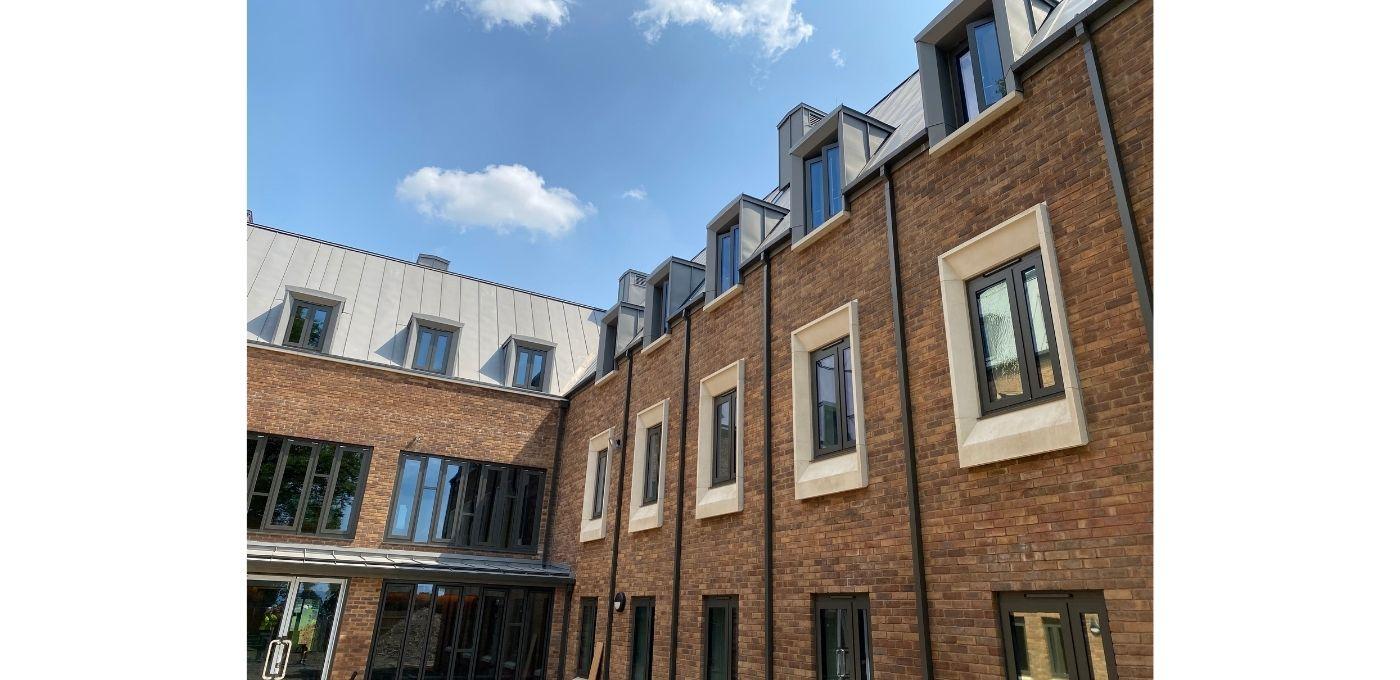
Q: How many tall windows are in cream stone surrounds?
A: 5